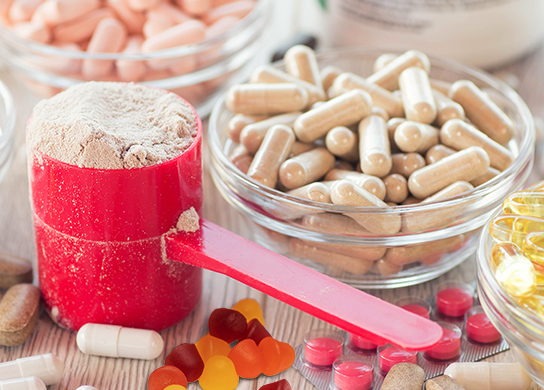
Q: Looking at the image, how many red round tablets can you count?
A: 8